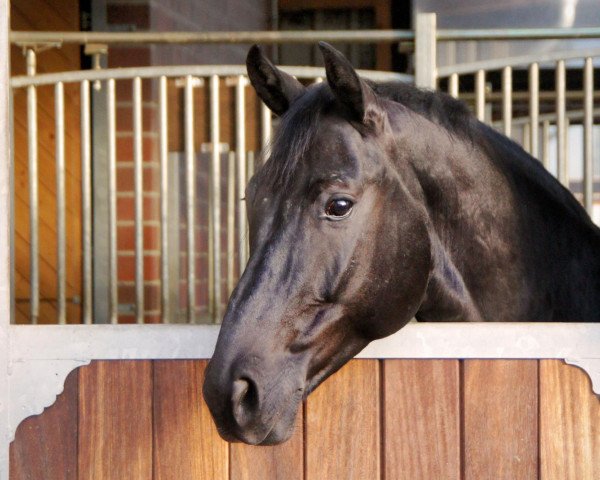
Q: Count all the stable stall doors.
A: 1